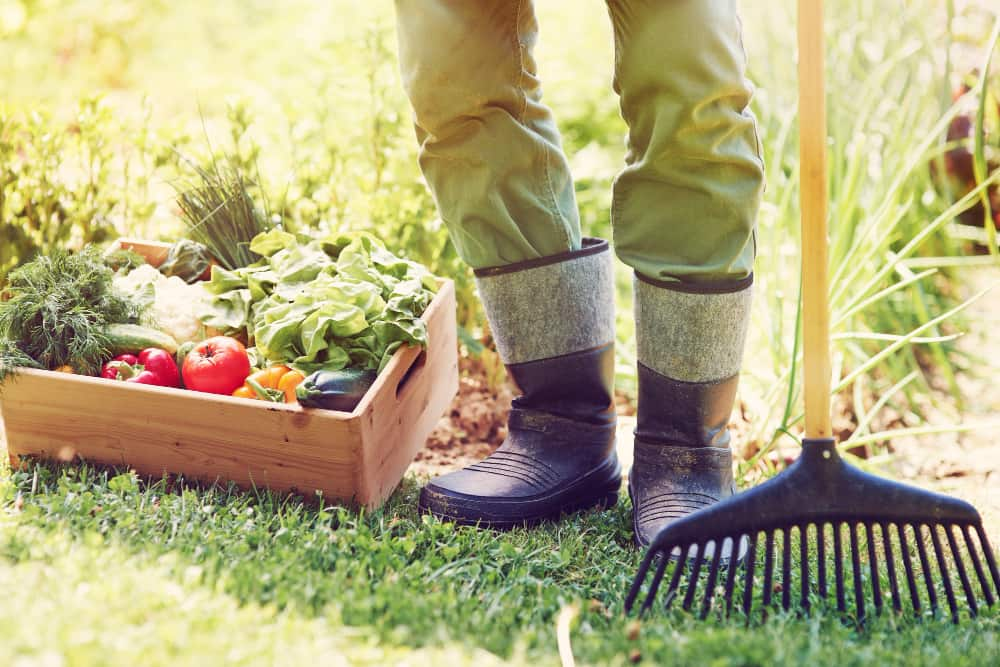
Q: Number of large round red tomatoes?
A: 1